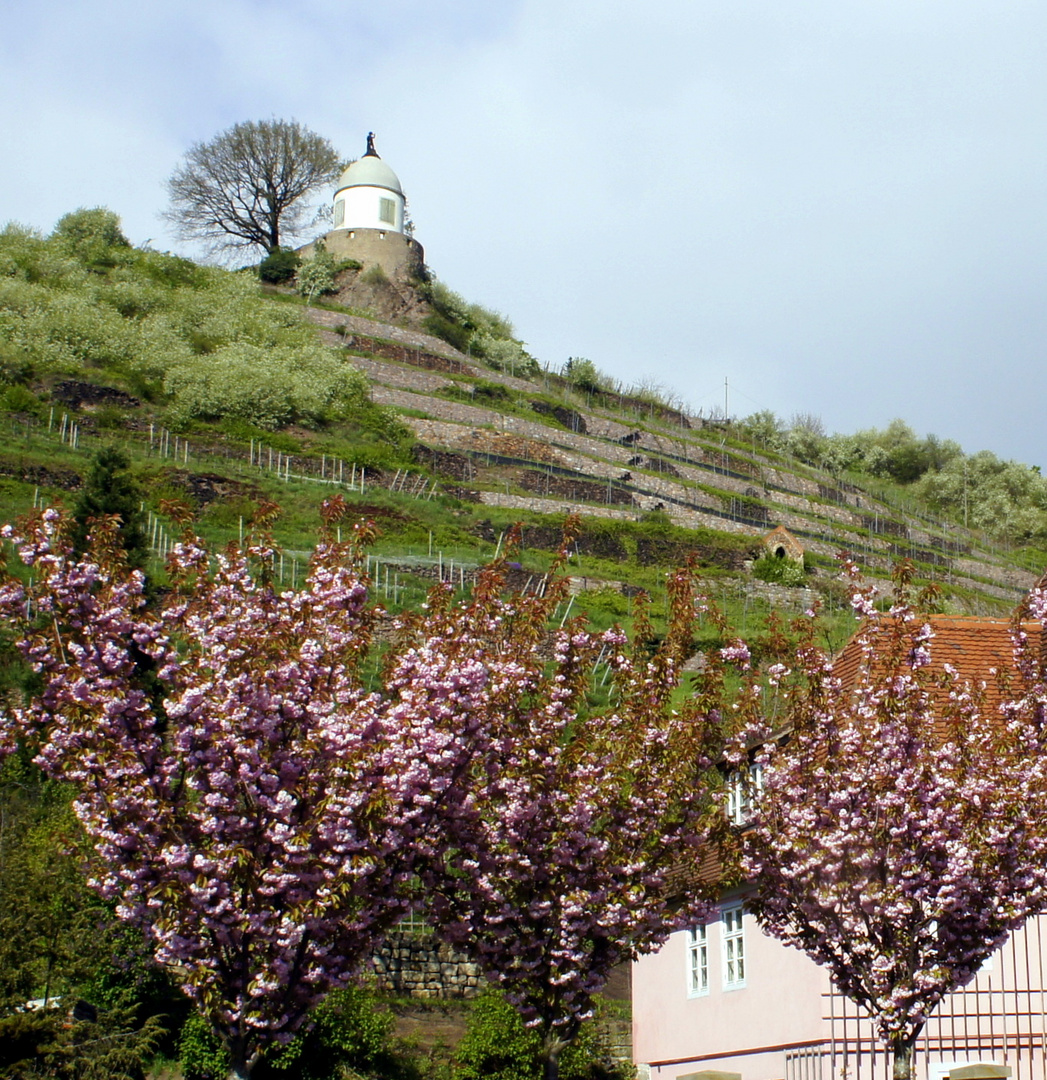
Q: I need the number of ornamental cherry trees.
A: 3